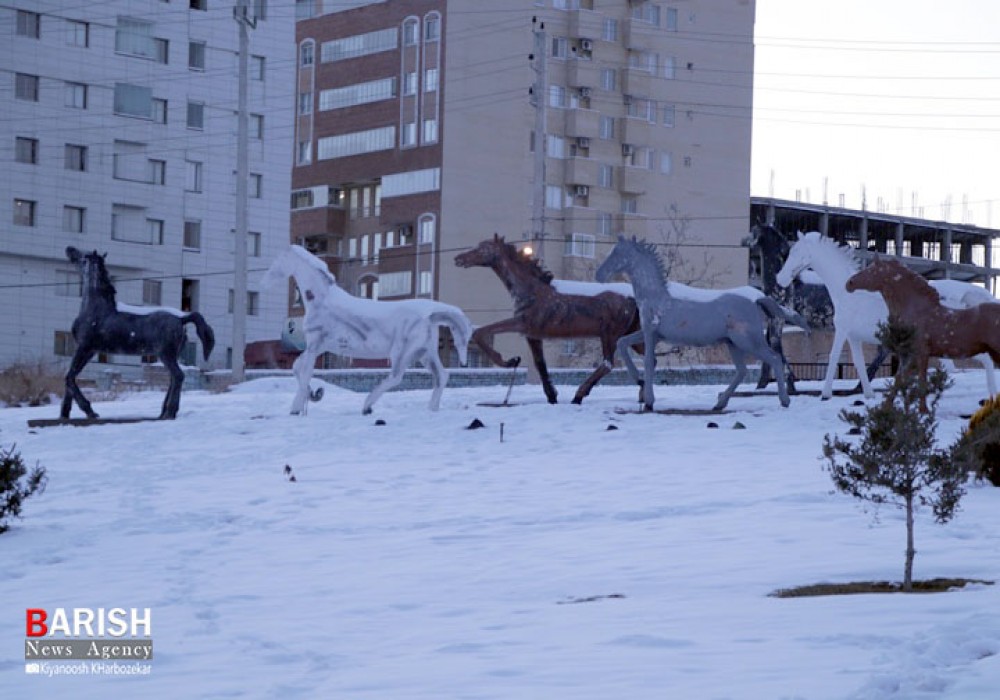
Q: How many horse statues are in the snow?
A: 7